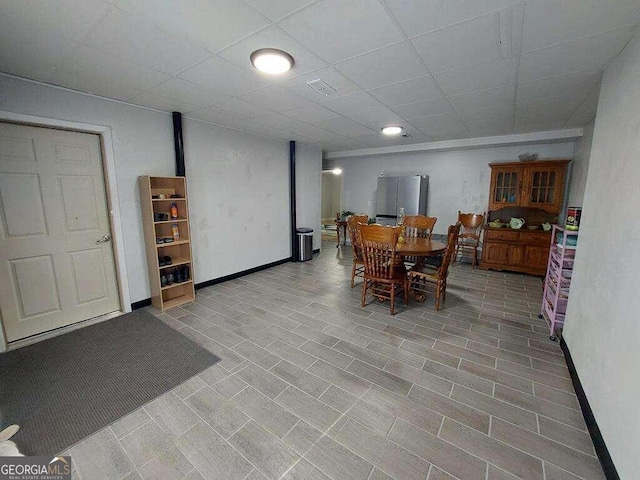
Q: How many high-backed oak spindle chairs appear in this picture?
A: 5